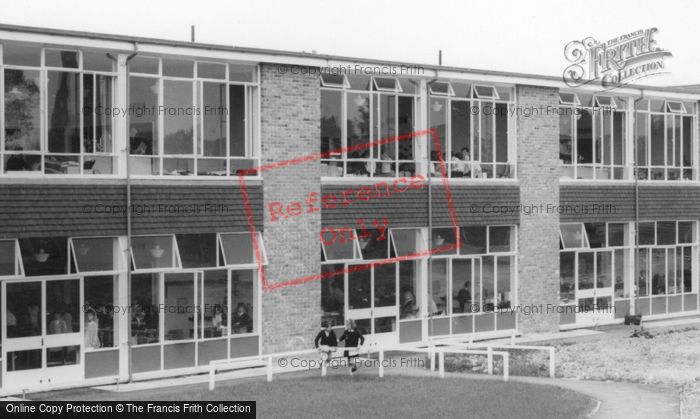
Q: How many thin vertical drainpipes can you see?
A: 3